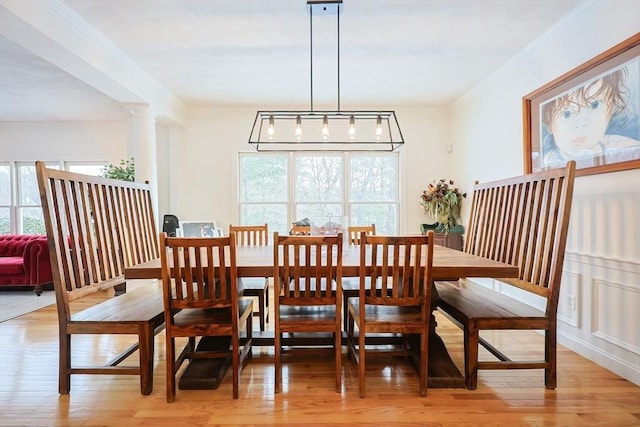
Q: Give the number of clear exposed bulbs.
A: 5